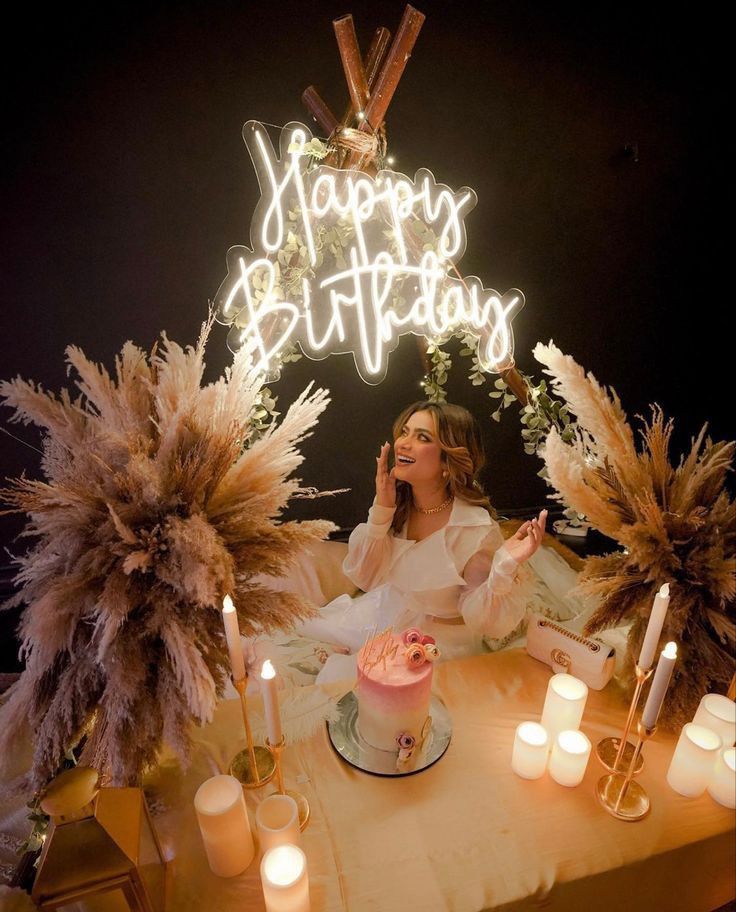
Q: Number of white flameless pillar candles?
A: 9